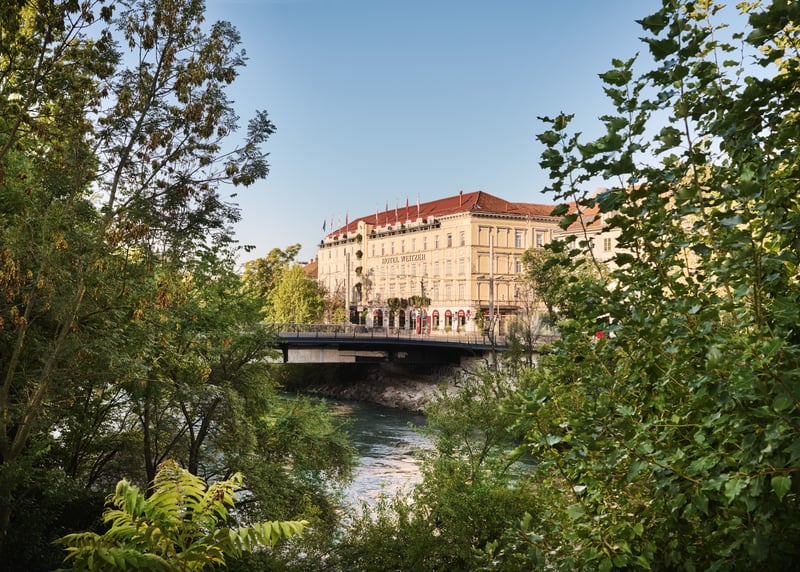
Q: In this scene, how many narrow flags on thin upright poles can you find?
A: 9